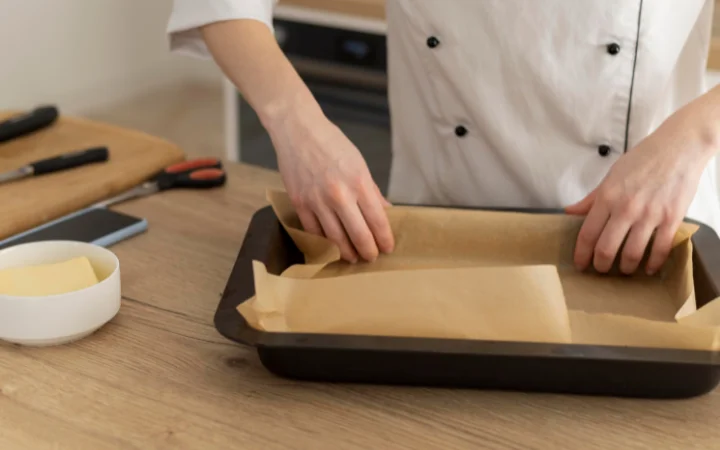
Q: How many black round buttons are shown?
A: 4